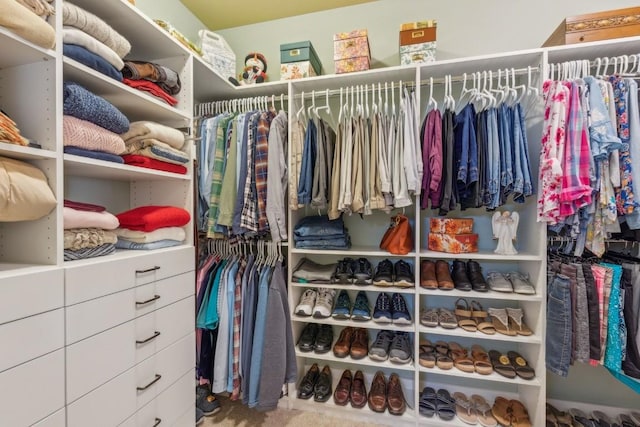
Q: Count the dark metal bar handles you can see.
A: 5